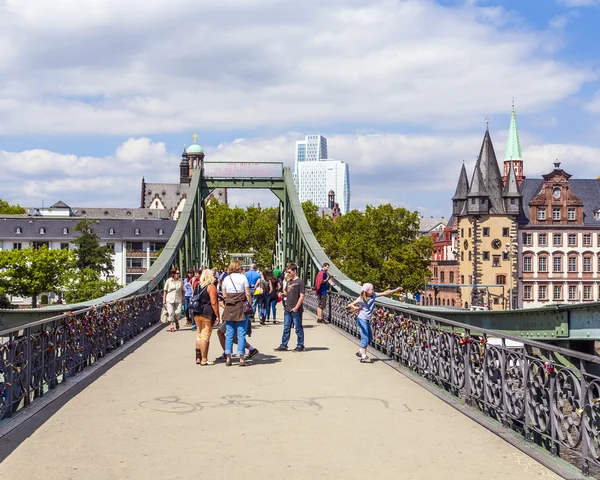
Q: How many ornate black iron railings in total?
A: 2